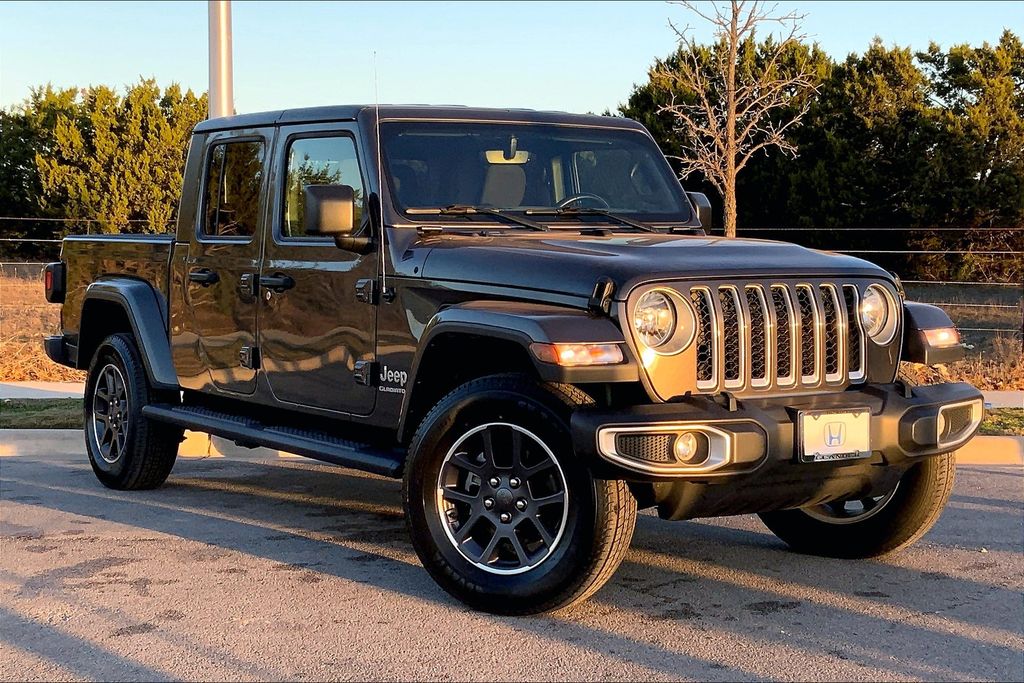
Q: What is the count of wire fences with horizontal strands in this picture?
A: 1